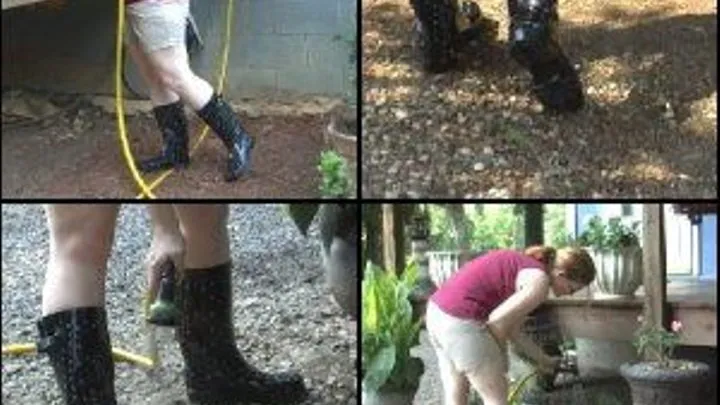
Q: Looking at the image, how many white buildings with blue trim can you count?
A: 1